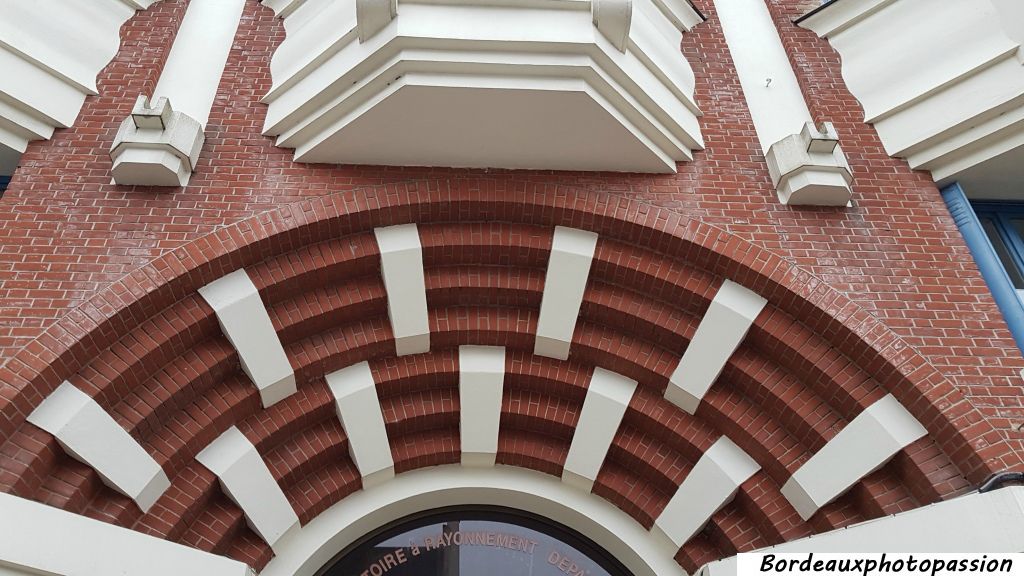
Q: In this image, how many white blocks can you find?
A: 11